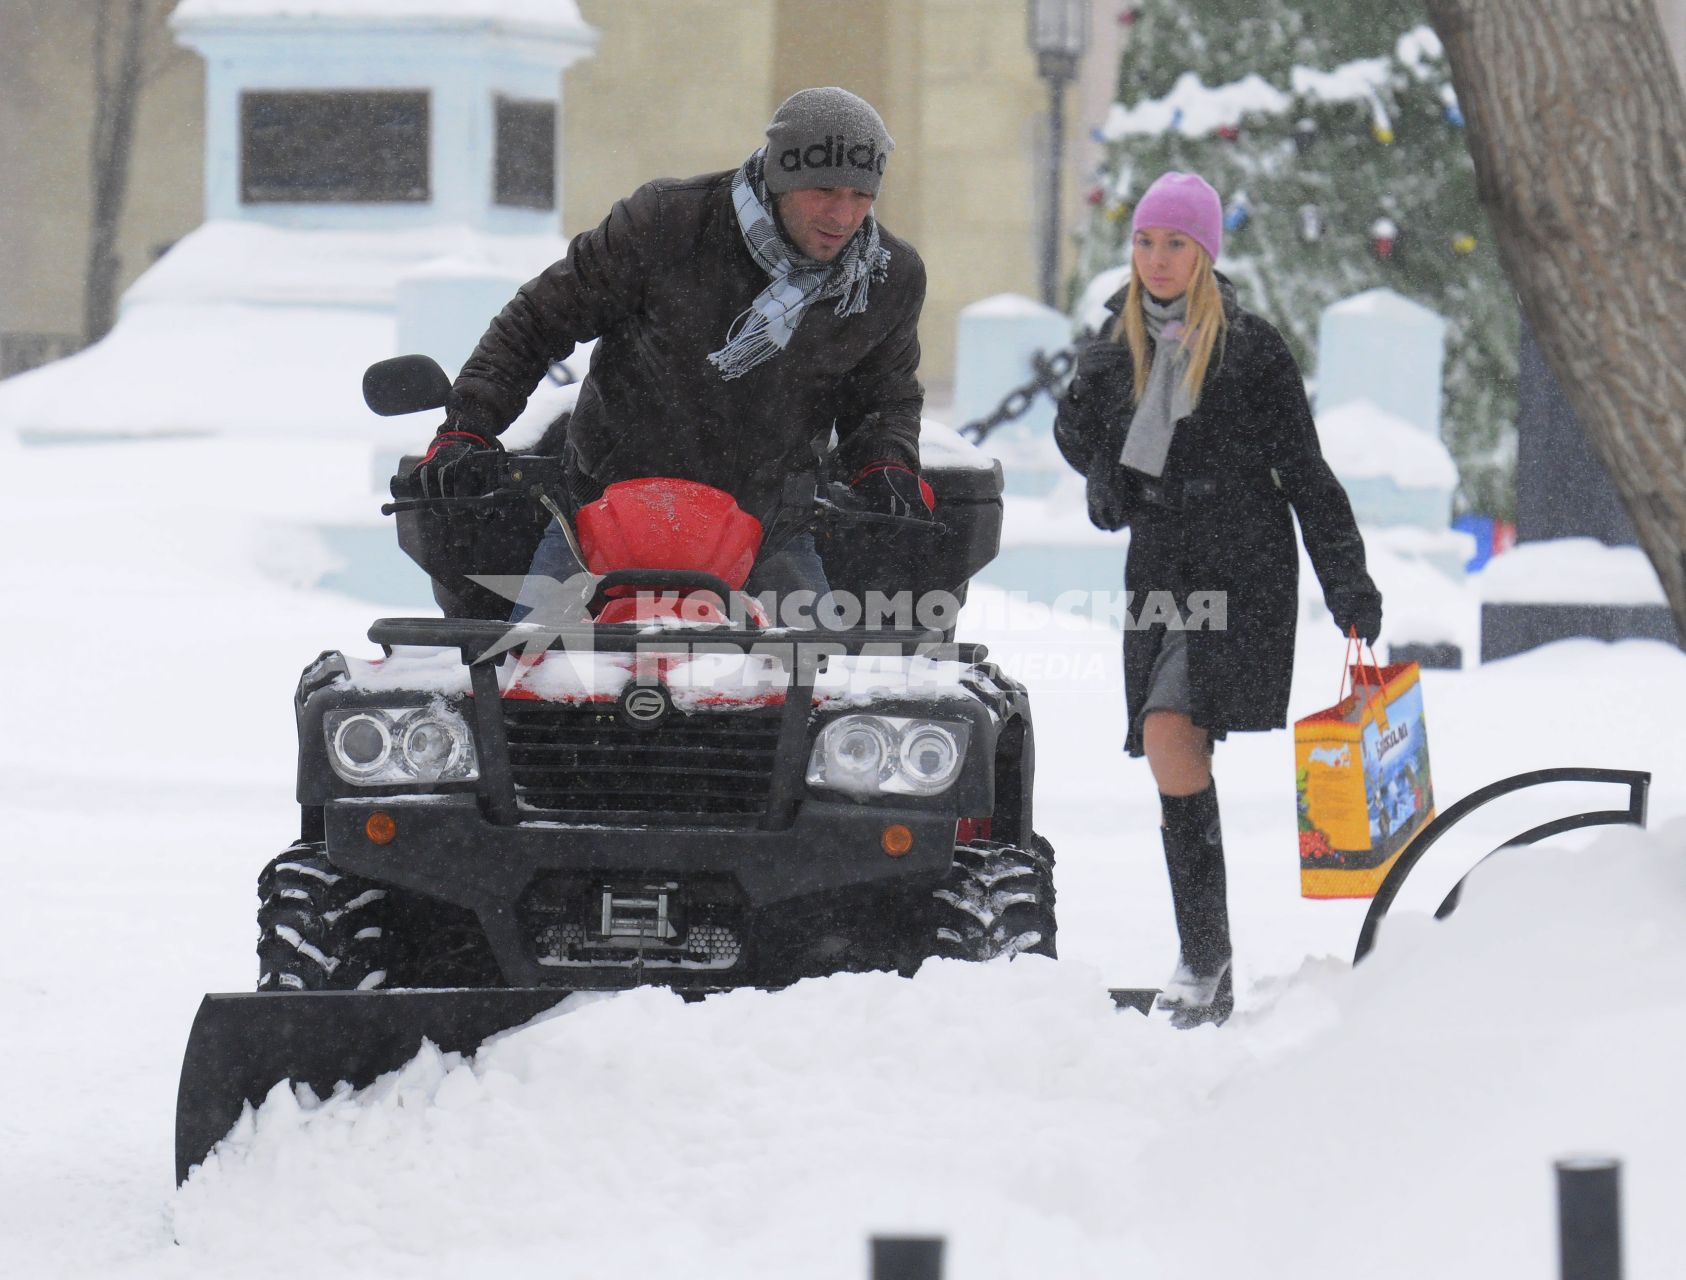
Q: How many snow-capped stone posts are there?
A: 3